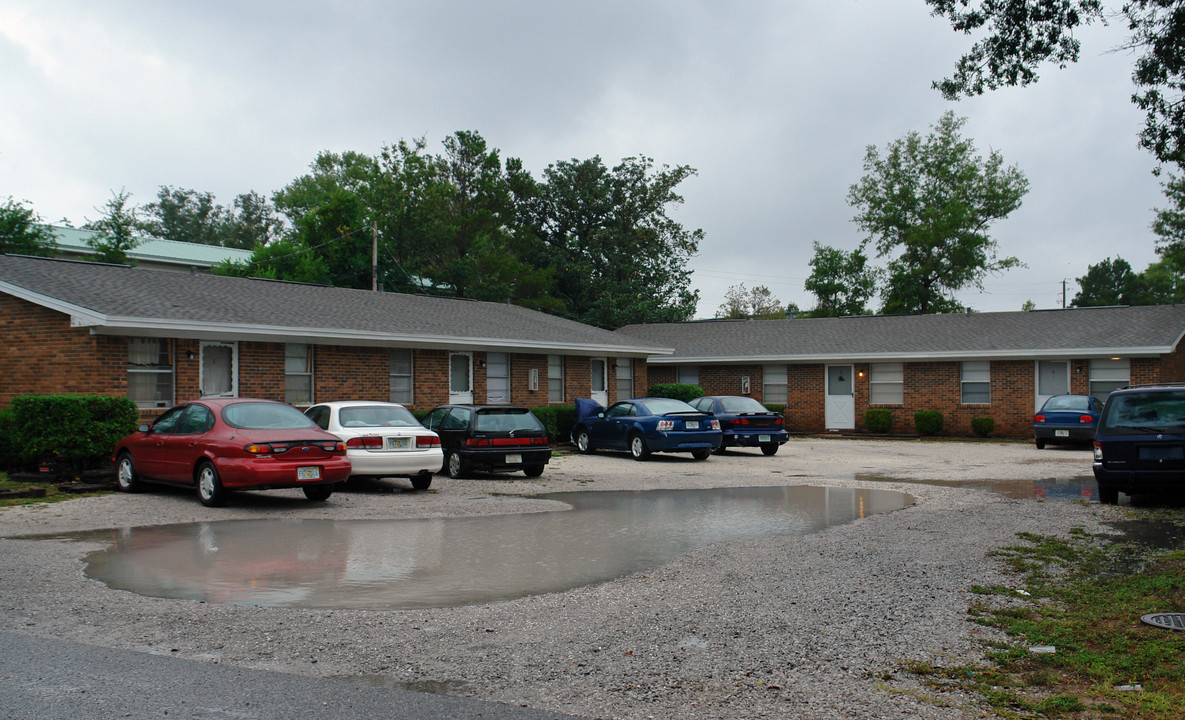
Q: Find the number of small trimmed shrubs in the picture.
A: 3